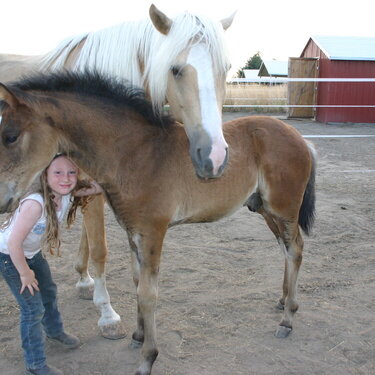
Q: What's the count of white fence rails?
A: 3